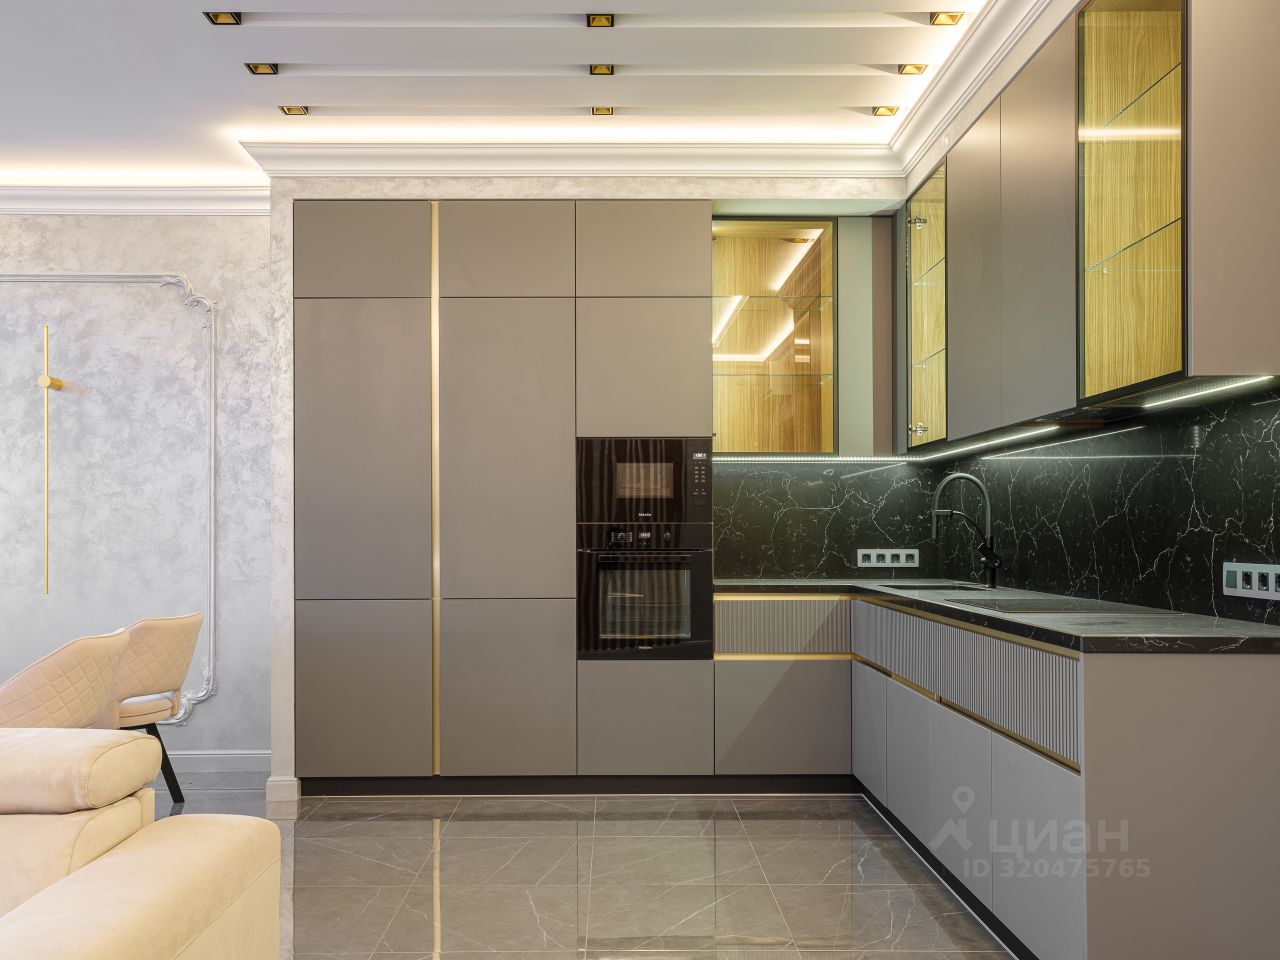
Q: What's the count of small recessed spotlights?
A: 9